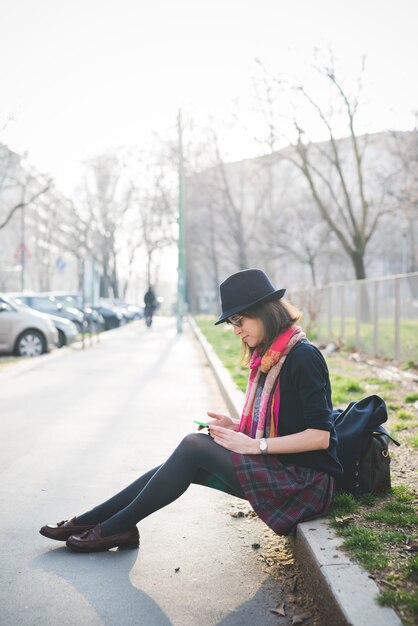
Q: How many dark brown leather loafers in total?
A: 2